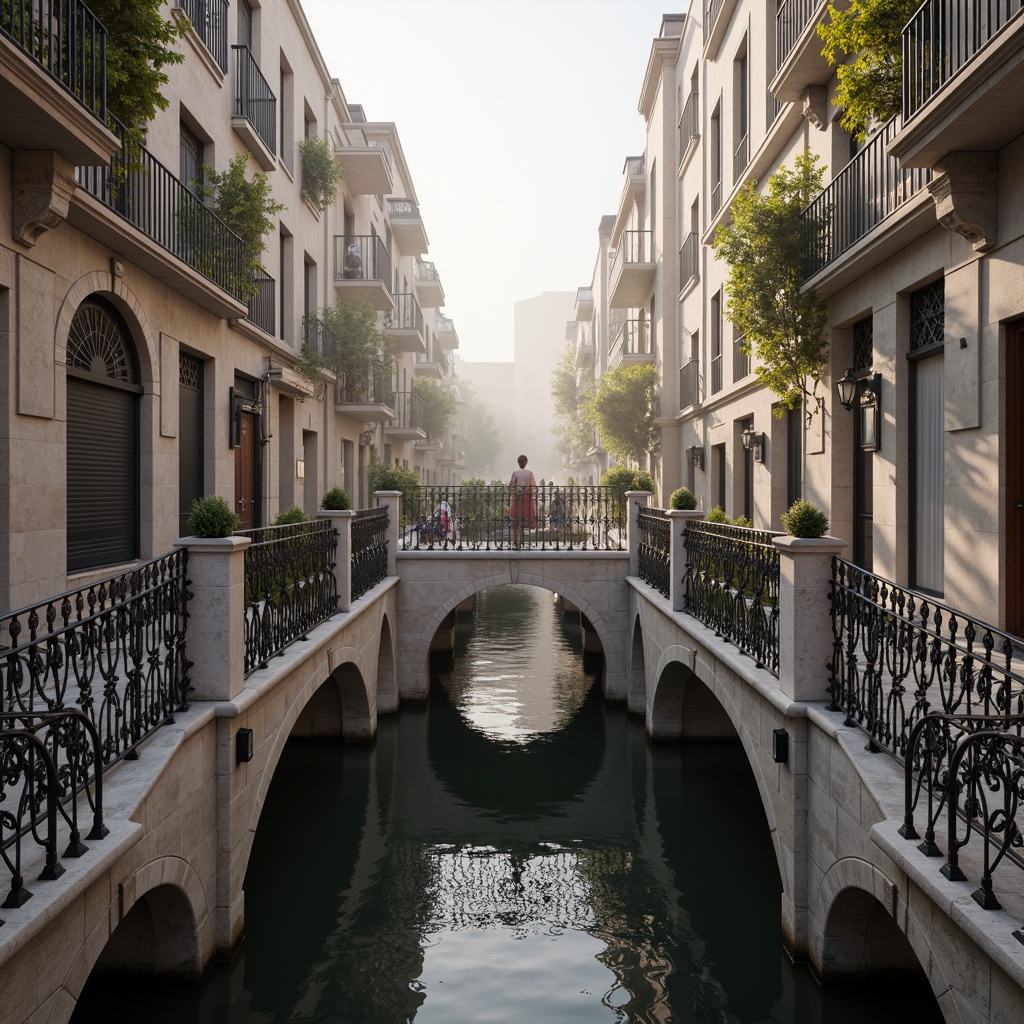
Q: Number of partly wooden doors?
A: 2